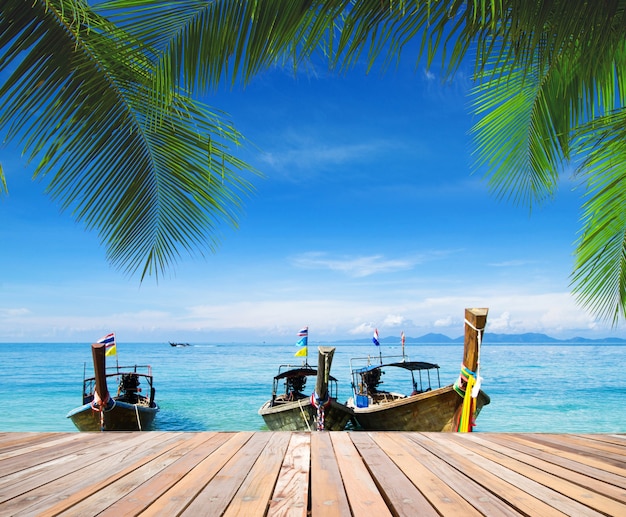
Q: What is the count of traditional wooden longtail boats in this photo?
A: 3